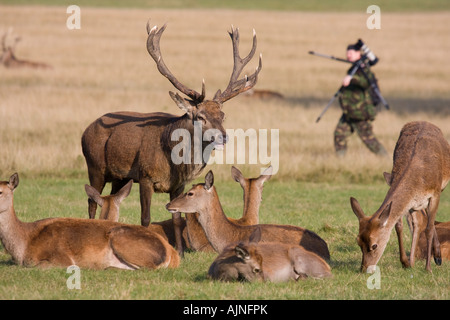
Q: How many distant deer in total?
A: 2